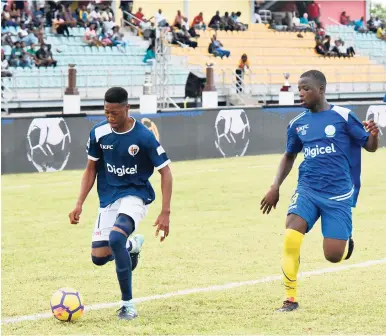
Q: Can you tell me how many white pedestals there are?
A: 4